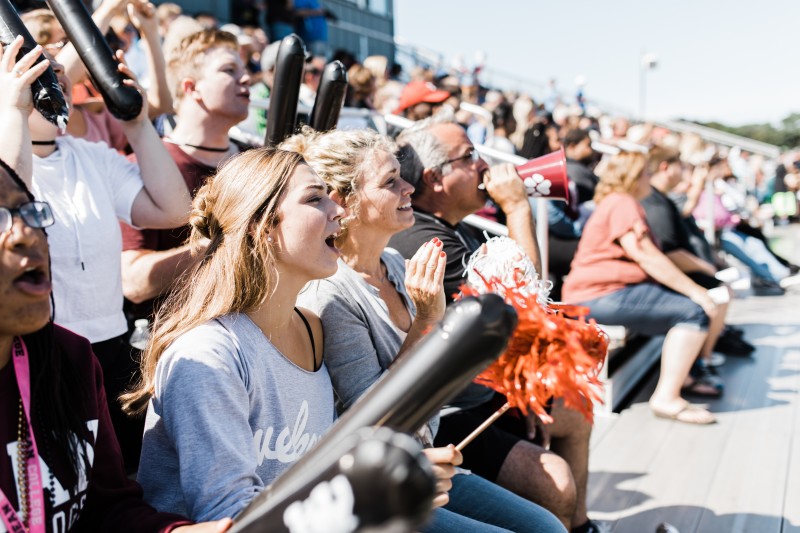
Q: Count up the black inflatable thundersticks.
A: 6